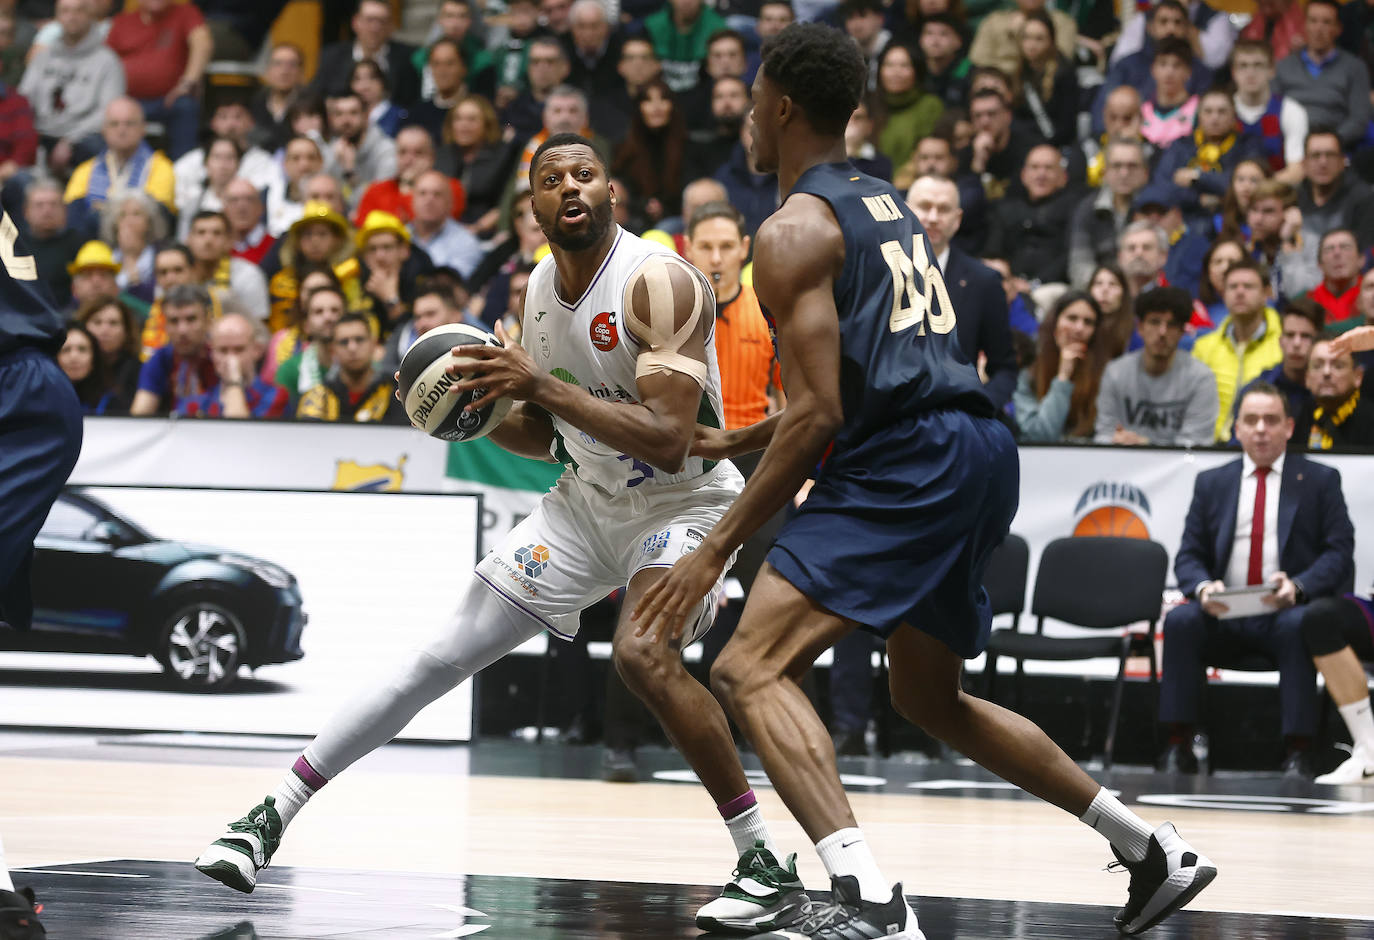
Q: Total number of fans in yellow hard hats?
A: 3